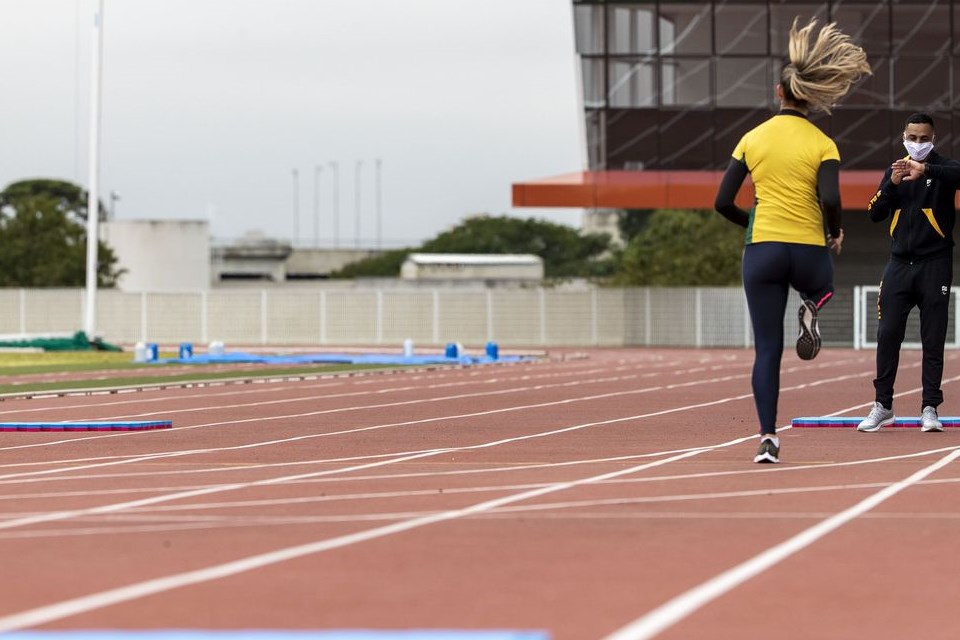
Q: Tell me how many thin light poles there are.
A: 5